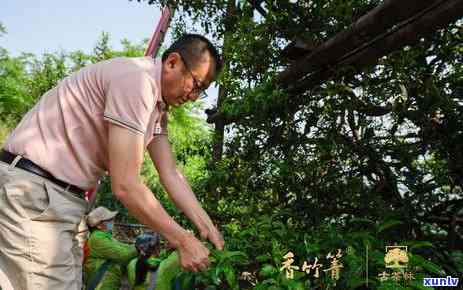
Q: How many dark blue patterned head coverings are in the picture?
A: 1